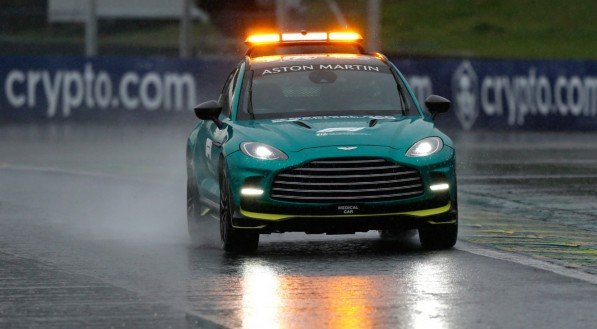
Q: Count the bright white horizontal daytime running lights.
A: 2